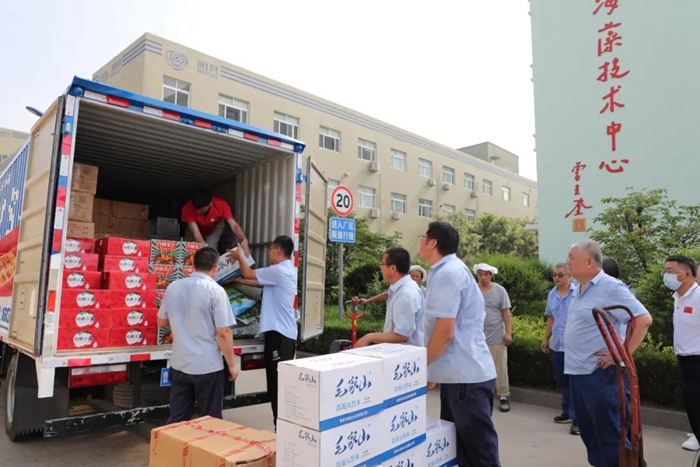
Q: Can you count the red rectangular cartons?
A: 12